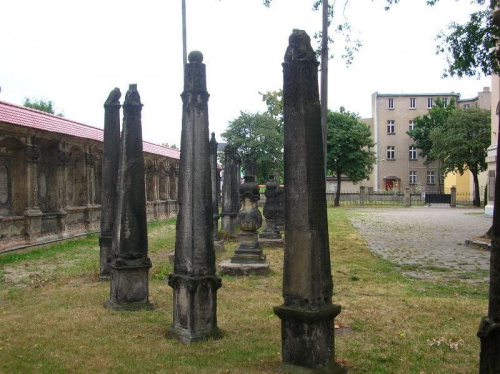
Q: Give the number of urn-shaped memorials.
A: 2